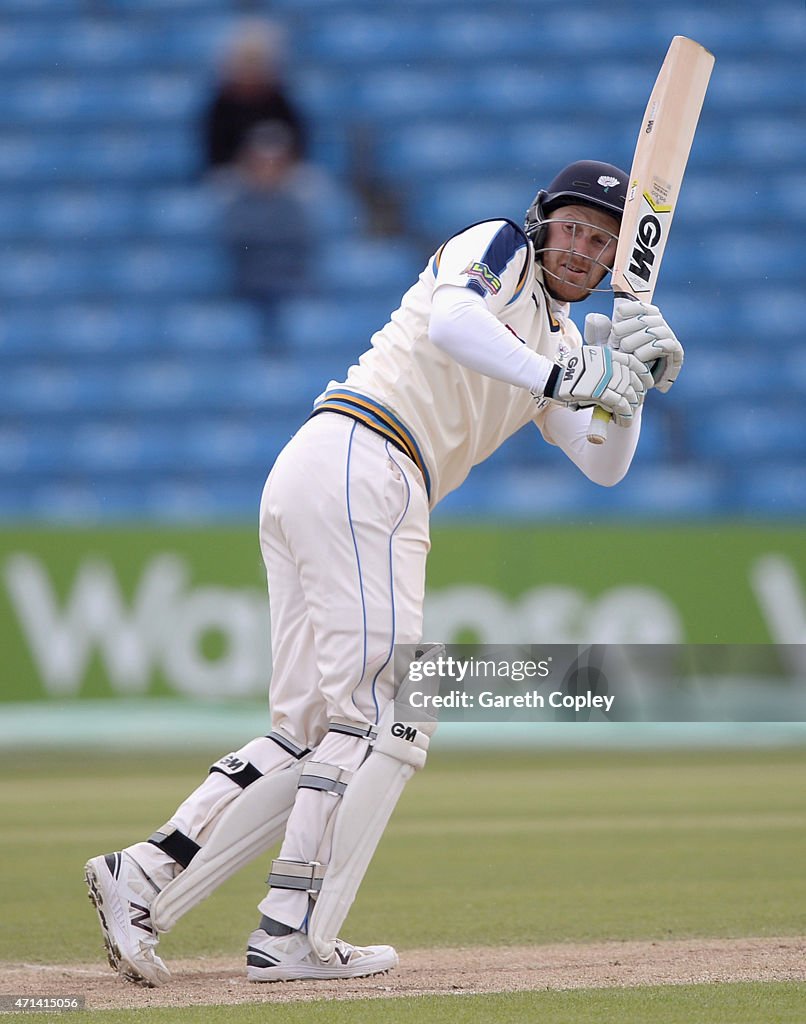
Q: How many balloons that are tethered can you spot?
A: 0